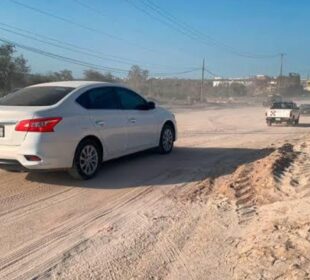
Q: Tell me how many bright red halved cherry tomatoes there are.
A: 0